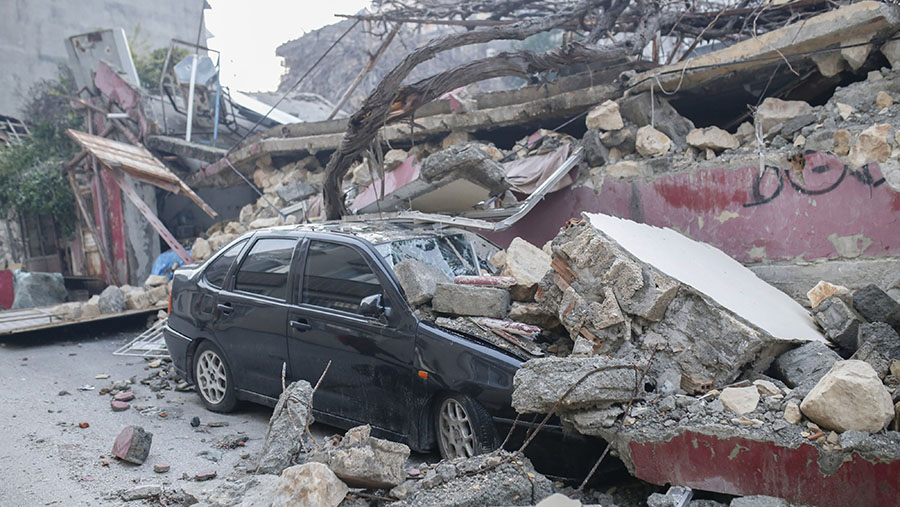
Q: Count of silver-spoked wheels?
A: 2